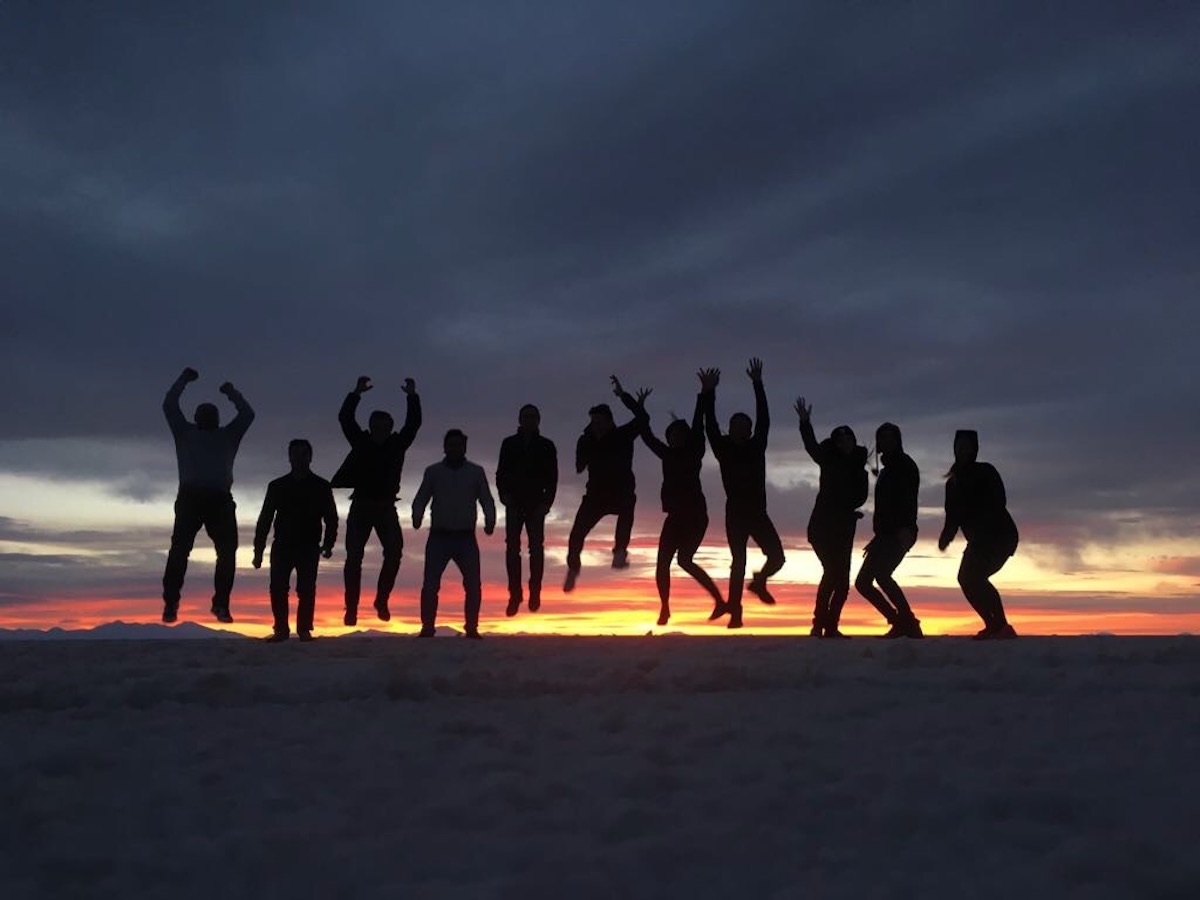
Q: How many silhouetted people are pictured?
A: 11